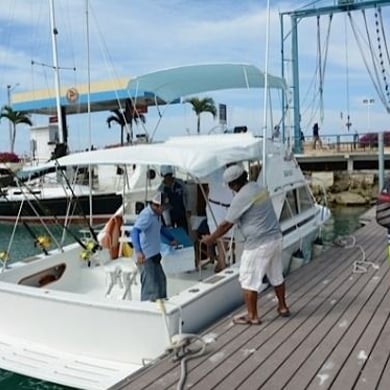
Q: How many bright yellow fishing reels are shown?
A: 4